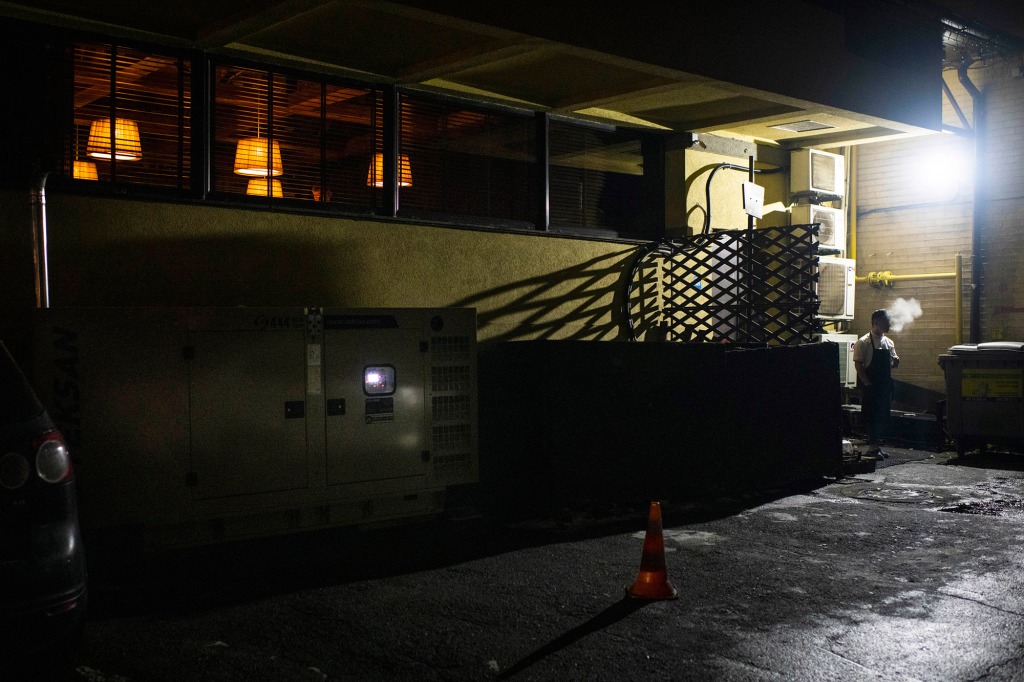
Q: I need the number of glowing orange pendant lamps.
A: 5